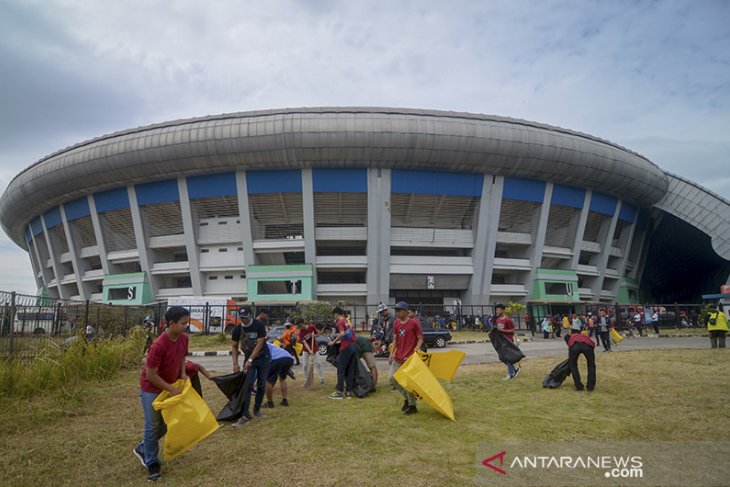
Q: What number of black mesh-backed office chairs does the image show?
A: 0